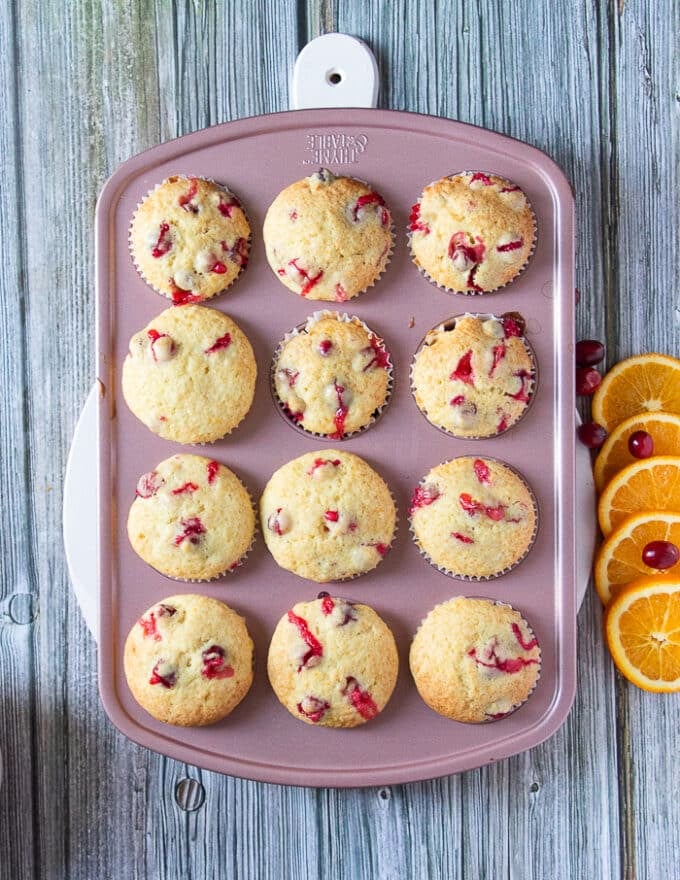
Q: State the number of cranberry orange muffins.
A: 12